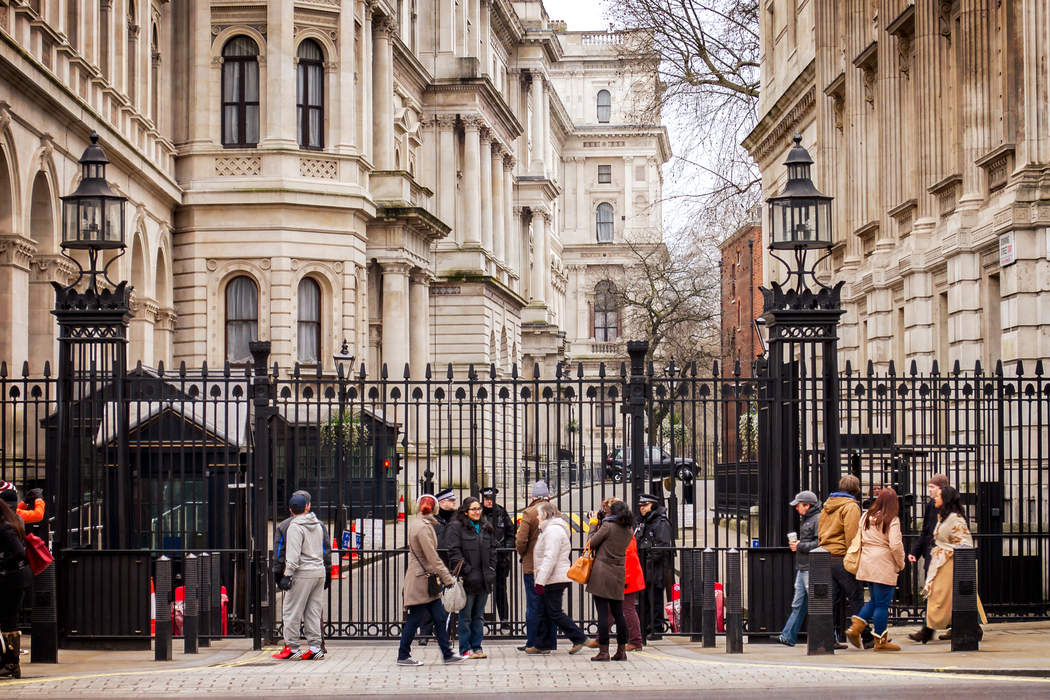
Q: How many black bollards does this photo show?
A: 11